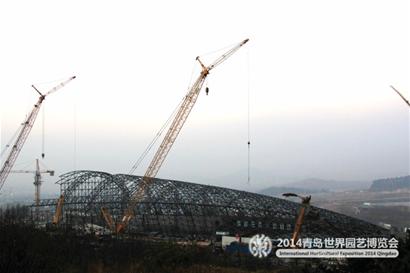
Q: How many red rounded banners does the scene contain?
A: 0